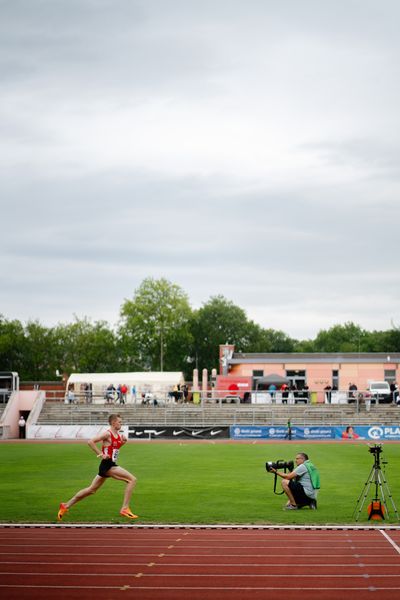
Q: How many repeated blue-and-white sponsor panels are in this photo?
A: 3